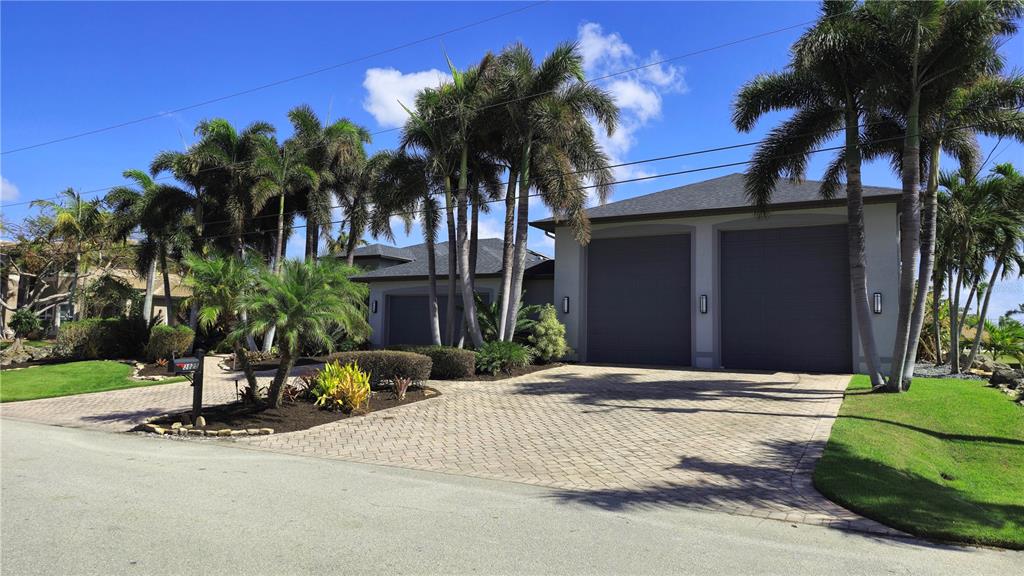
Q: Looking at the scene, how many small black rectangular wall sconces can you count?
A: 4